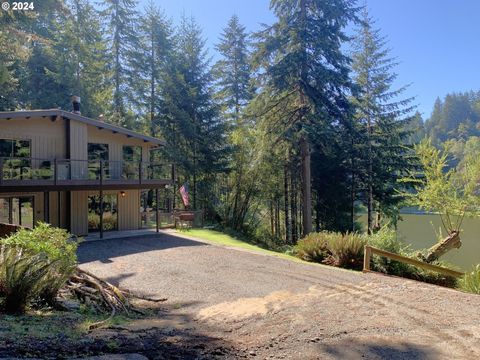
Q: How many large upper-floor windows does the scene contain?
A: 3